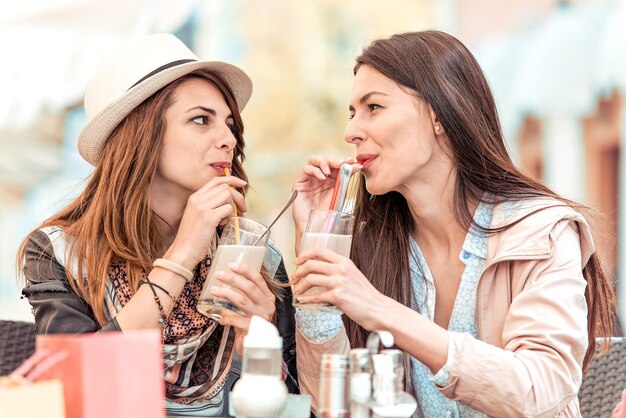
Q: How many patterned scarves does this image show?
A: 1